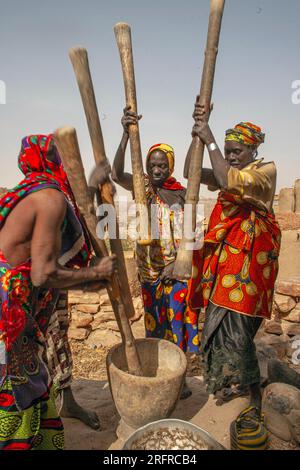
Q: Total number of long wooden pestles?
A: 4